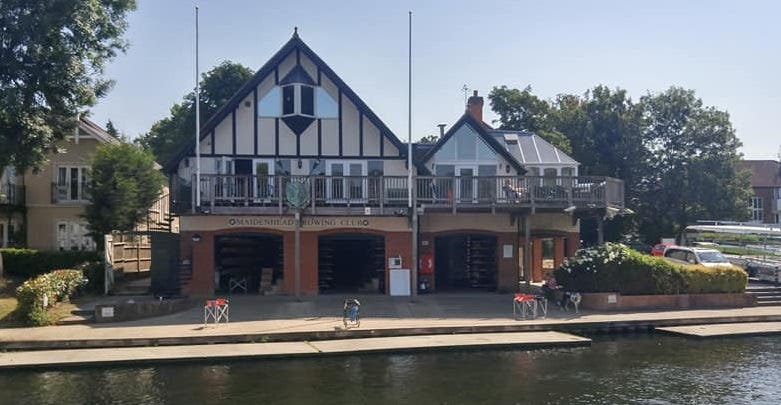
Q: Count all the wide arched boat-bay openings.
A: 3